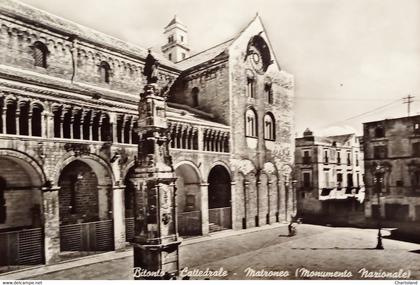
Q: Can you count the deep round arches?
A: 5